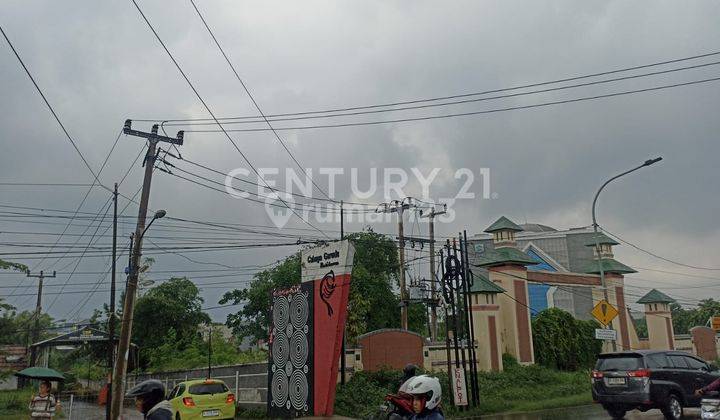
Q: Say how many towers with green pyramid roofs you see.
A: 4